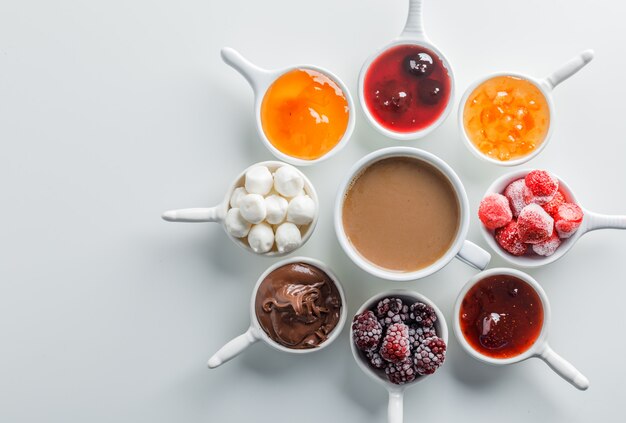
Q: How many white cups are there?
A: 9